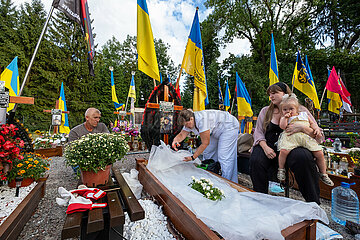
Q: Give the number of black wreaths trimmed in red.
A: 1